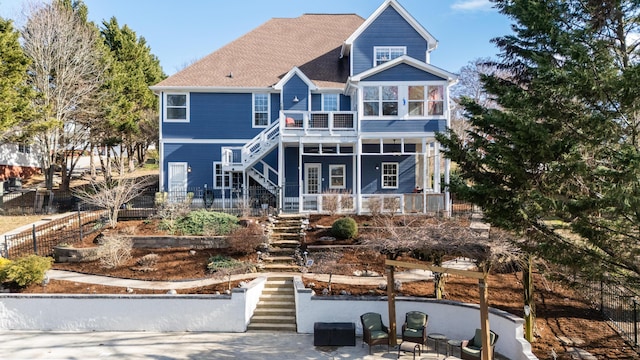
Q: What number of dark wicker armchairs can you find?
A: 3